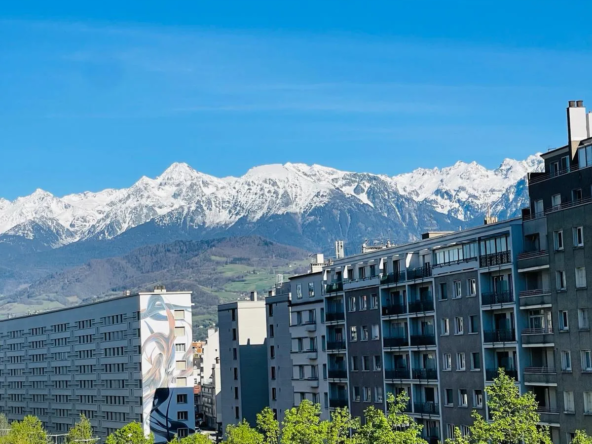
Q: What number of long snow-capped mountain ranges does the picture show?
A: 1